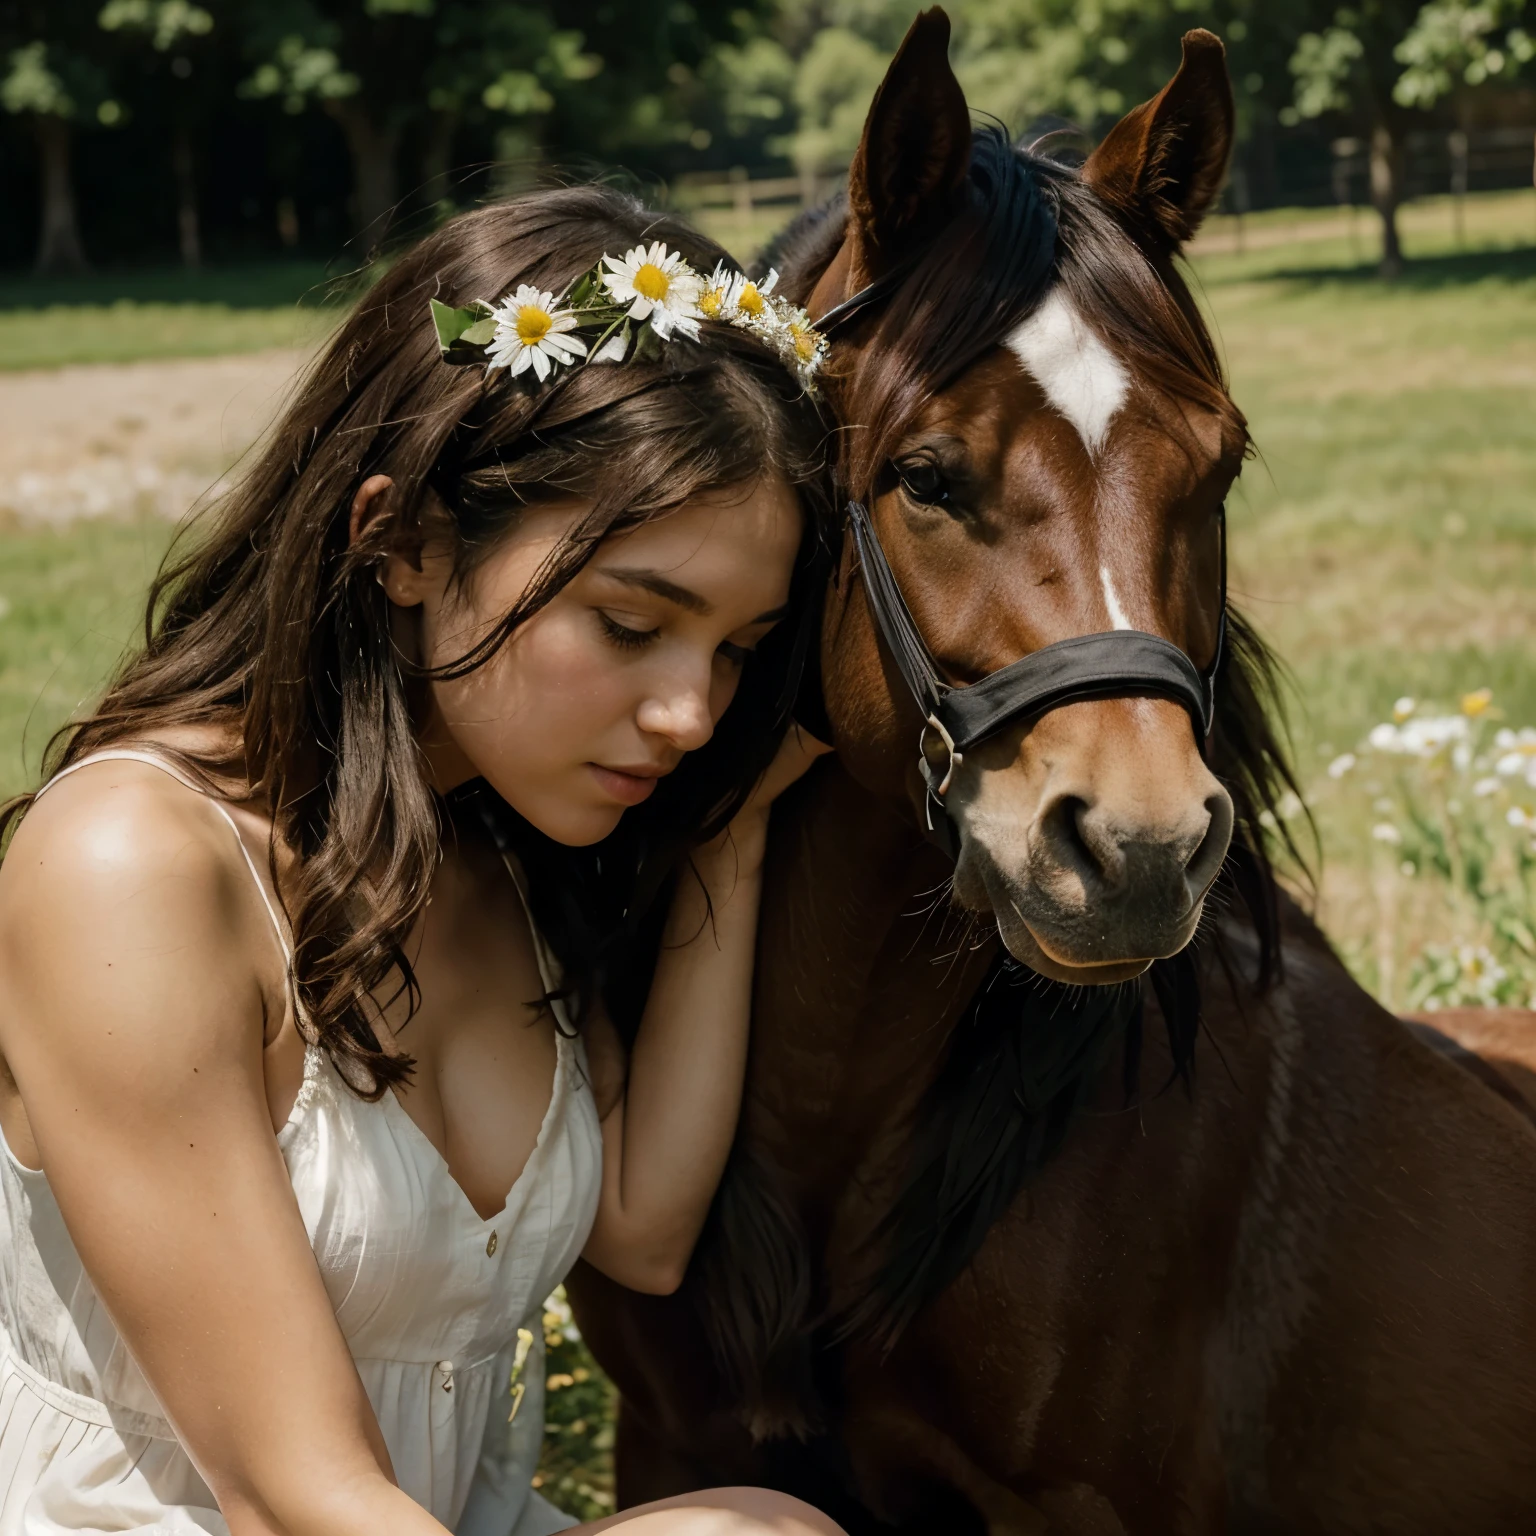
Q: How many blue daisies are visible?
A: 0